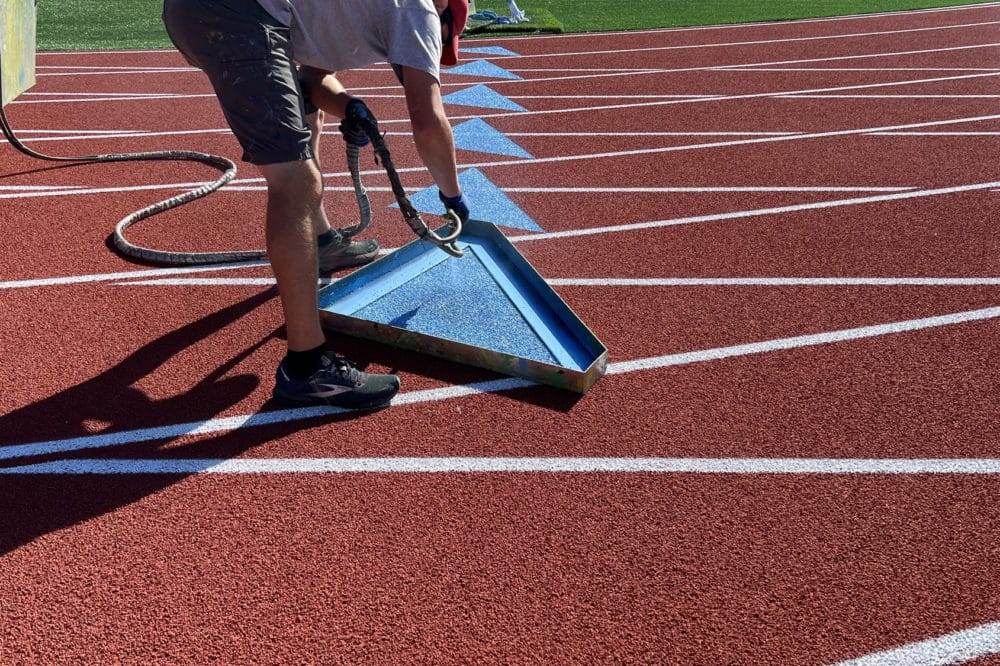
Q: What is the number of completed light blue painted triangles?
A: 5